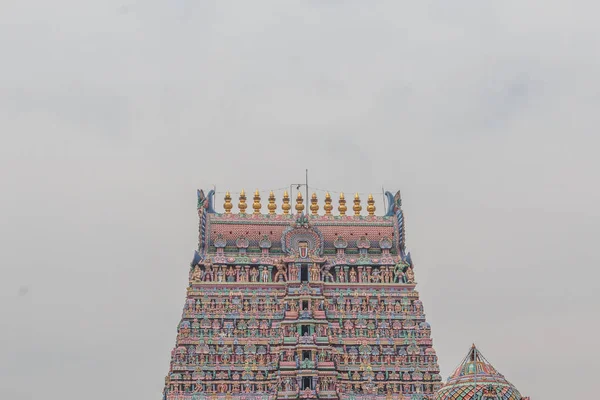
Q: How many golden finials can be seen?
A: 11